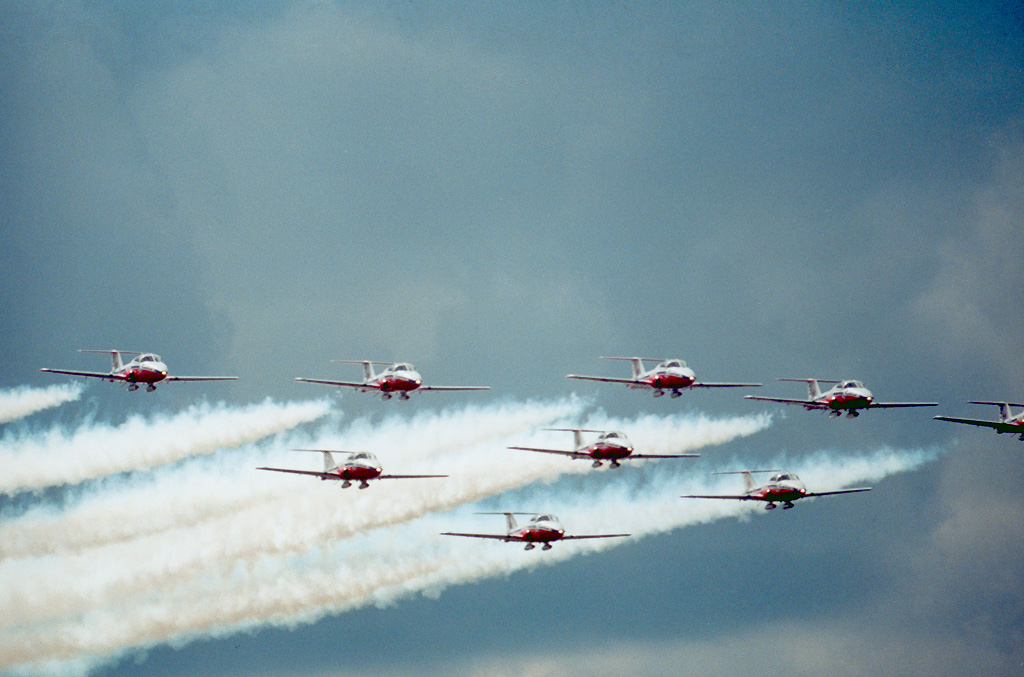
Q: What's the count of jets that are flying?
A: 9